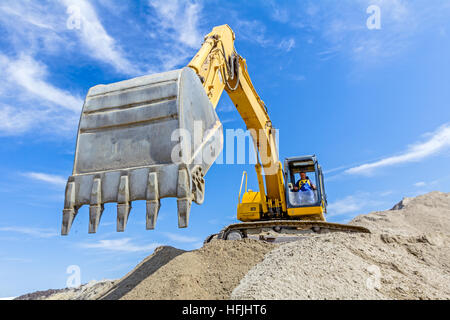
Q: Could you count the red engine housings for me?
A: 0